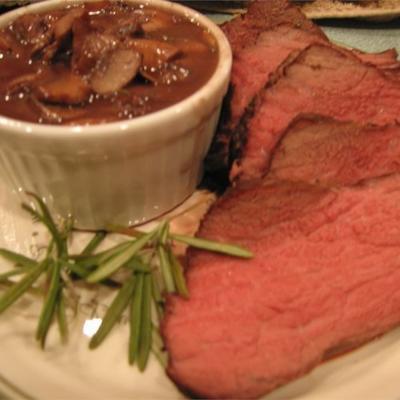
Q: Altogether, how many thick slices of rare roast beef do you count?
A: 4